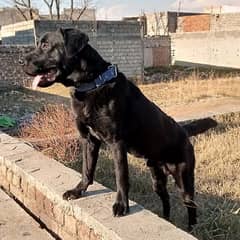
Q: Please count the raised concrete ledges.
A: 1